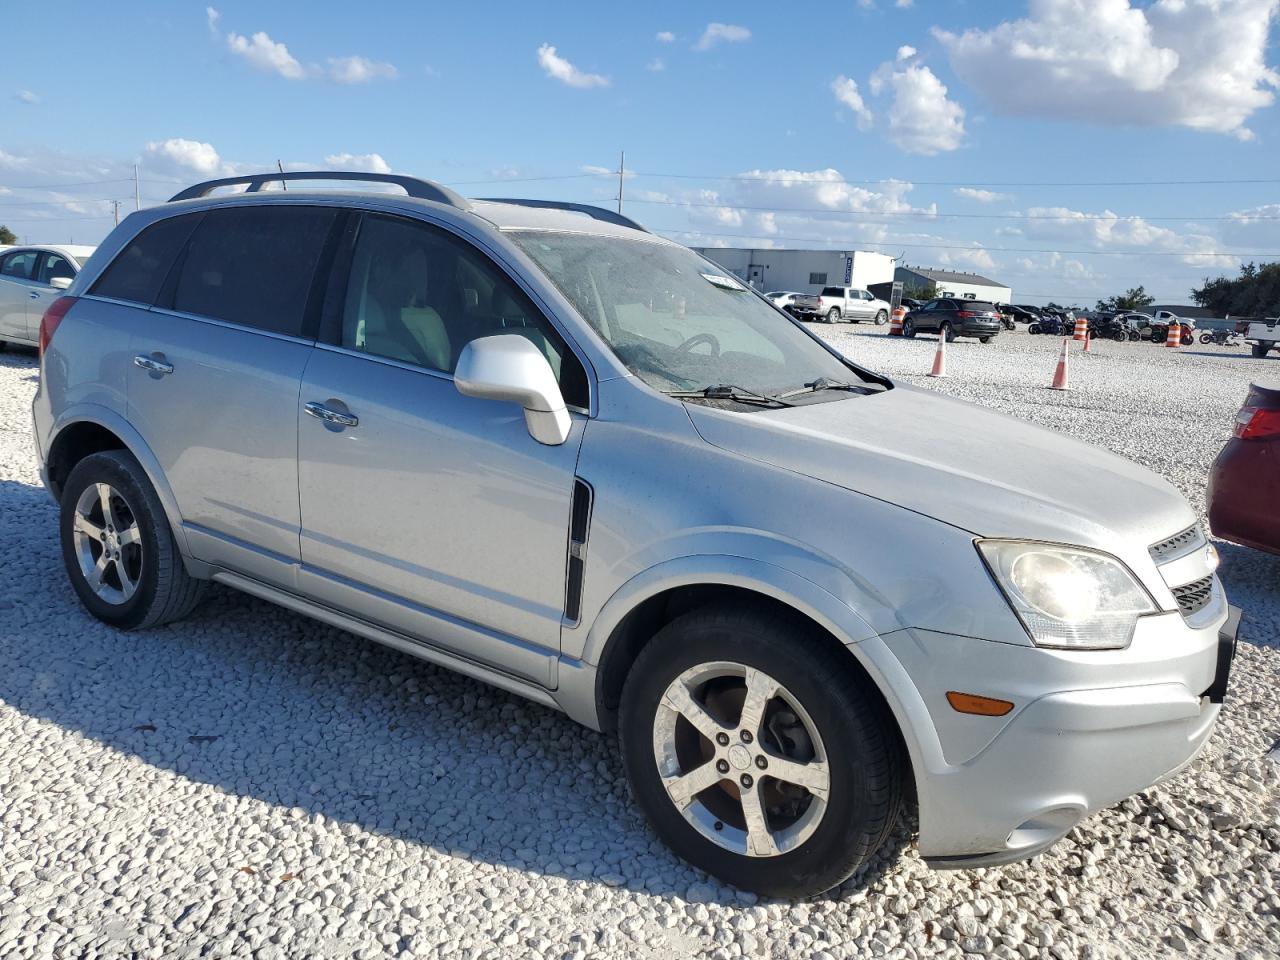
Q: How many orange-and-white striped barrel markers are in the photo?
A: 3